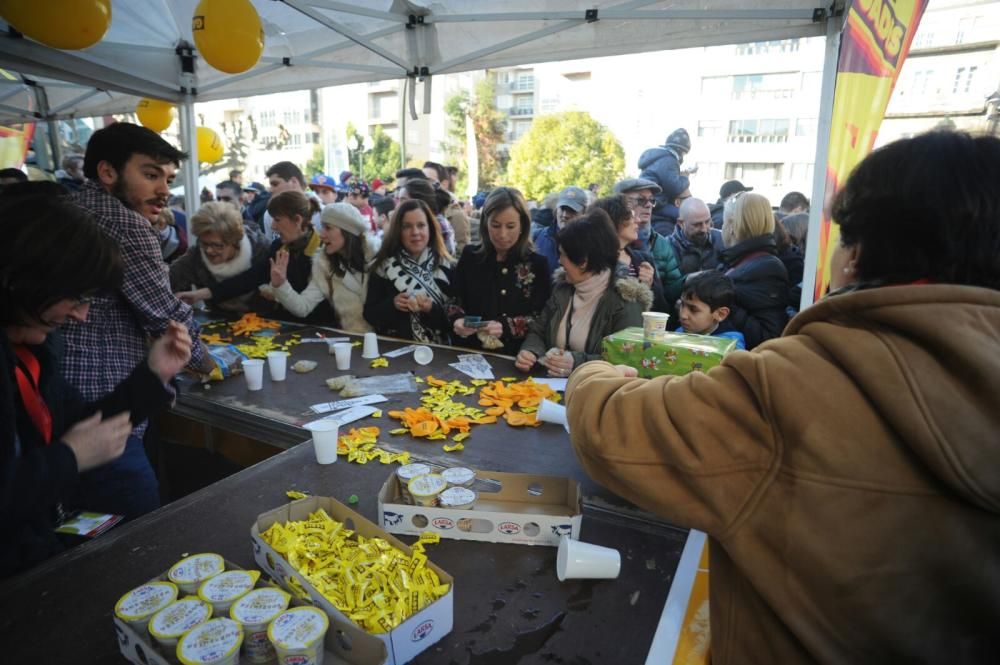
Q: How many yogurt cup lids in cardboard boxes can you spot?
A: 11